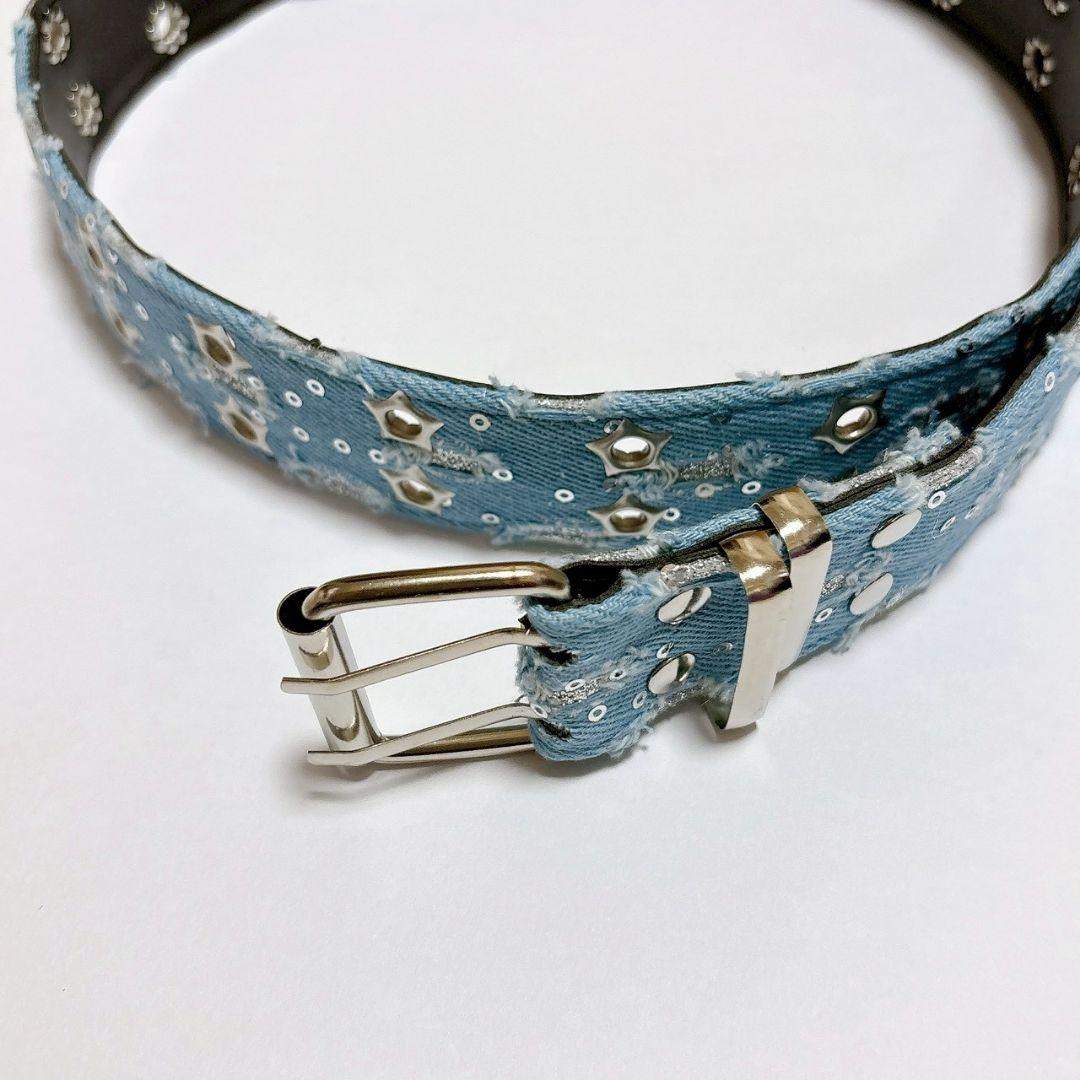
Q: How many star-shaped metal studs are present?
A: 9